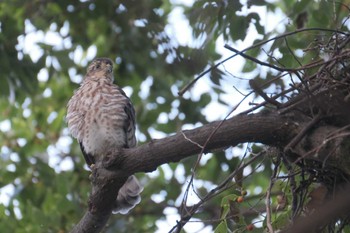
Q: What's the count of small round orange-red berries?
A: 2